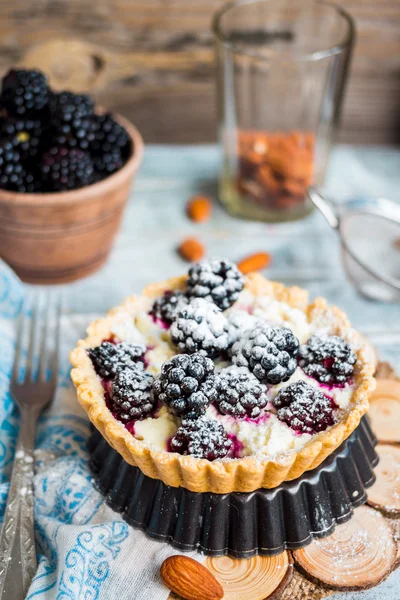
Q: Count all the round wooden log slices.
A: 4